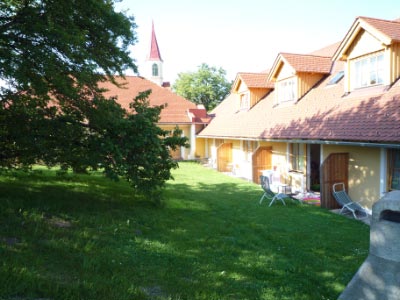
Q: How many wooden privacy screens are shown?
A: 3